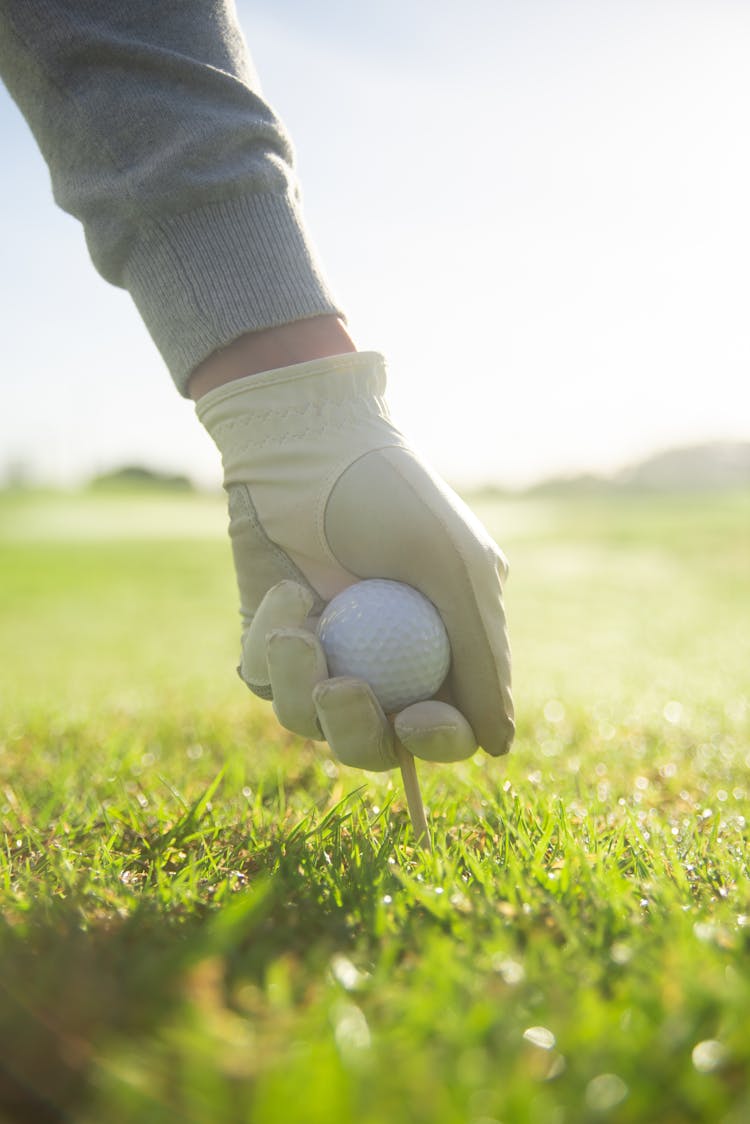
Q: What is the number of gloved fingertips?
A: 5